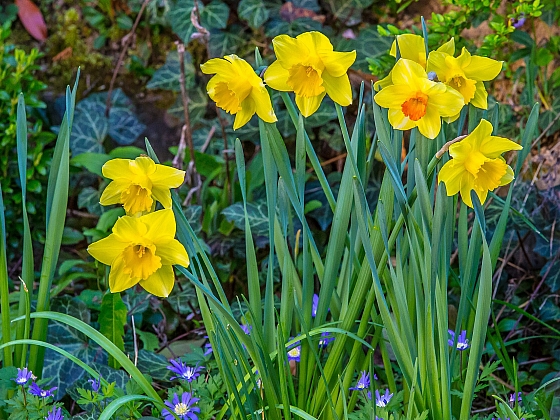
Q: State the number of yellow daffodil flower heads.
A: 8